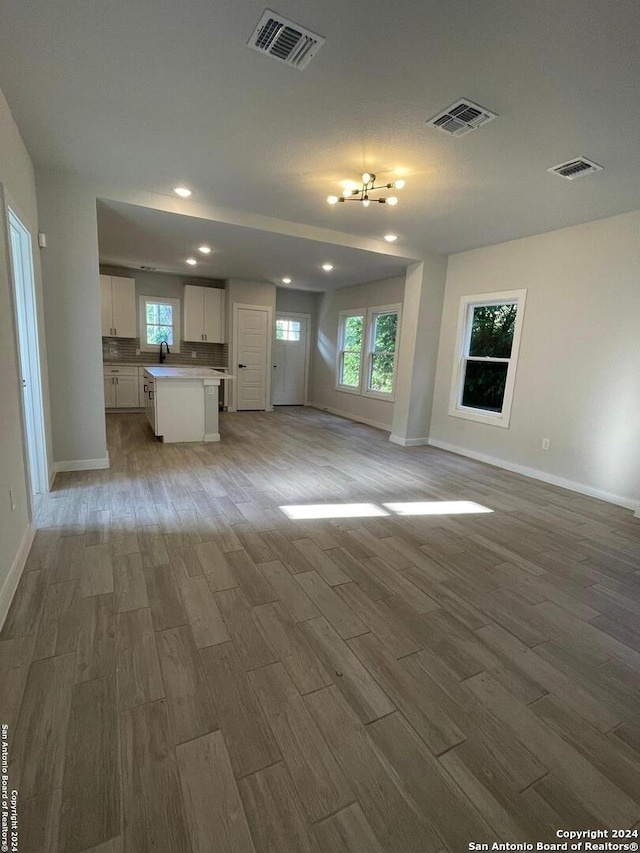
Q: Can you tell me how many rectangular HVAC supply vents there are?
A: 3